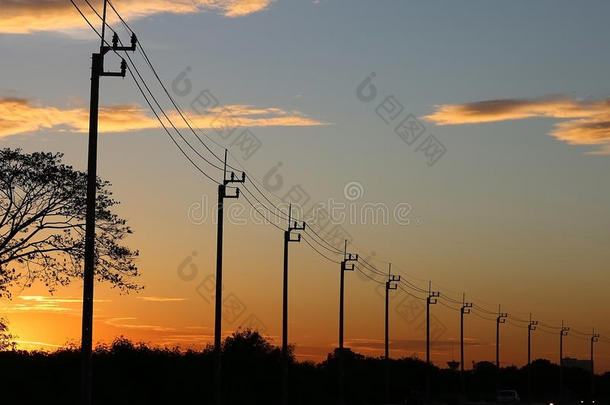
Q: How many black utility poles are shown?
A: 11